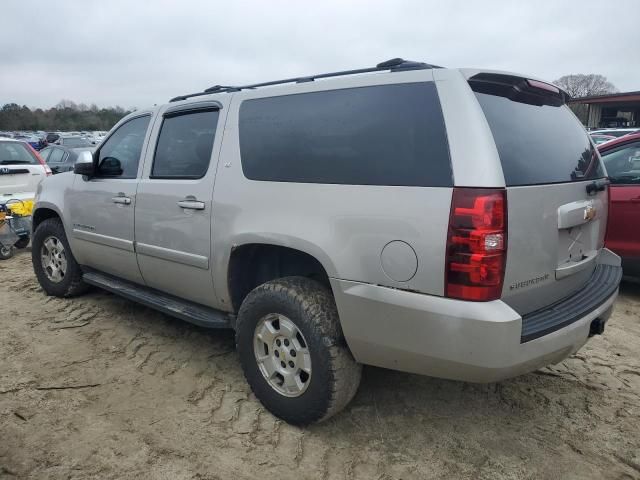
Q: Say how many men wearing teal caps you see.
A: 0